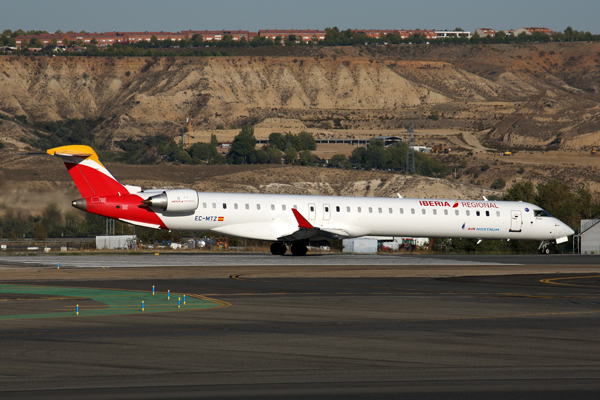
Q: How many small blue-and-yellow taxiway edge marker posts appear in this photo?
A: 7